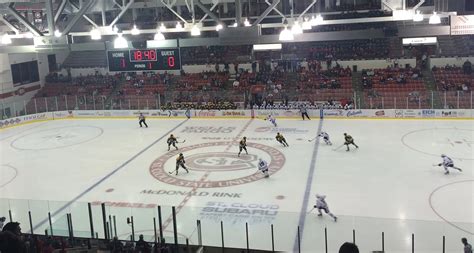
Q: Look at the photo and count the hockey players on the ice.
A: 10